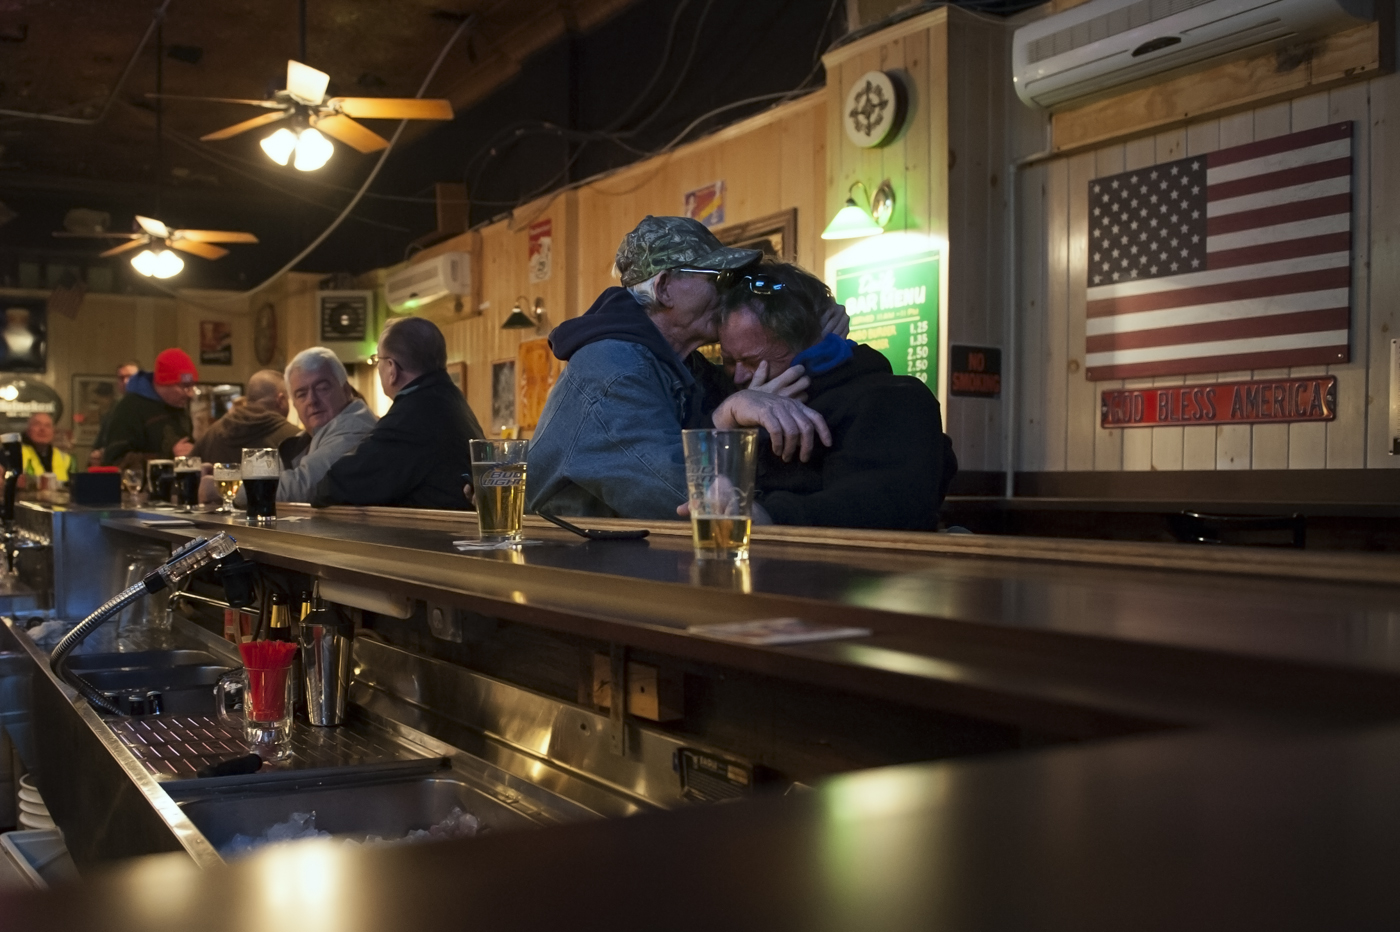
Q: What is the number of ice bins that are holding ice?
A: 1